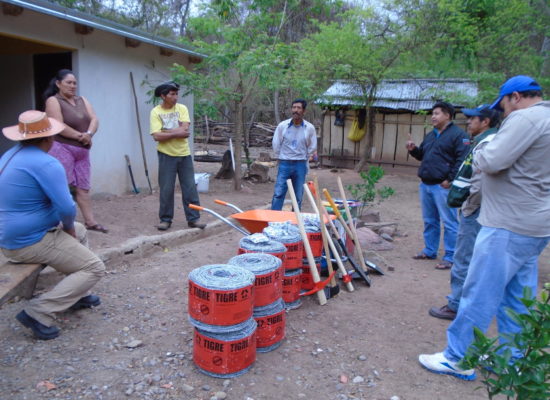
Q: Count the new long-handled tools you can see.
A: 6